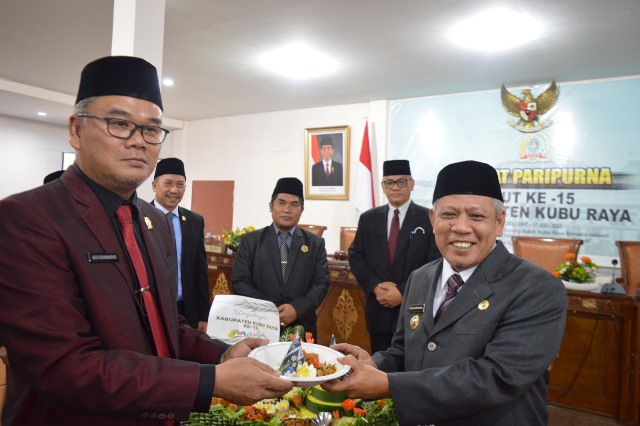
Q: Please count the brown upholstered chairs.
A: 4